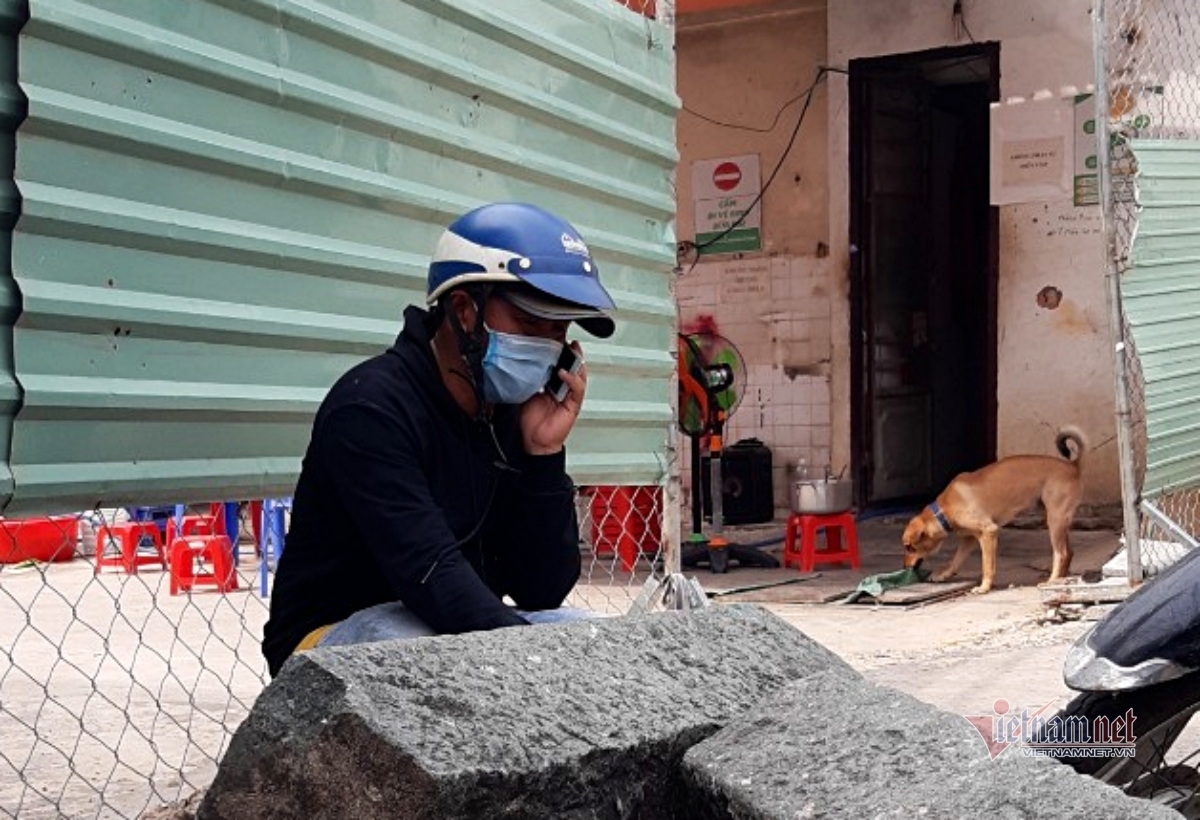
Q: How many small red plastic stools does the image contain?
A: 4